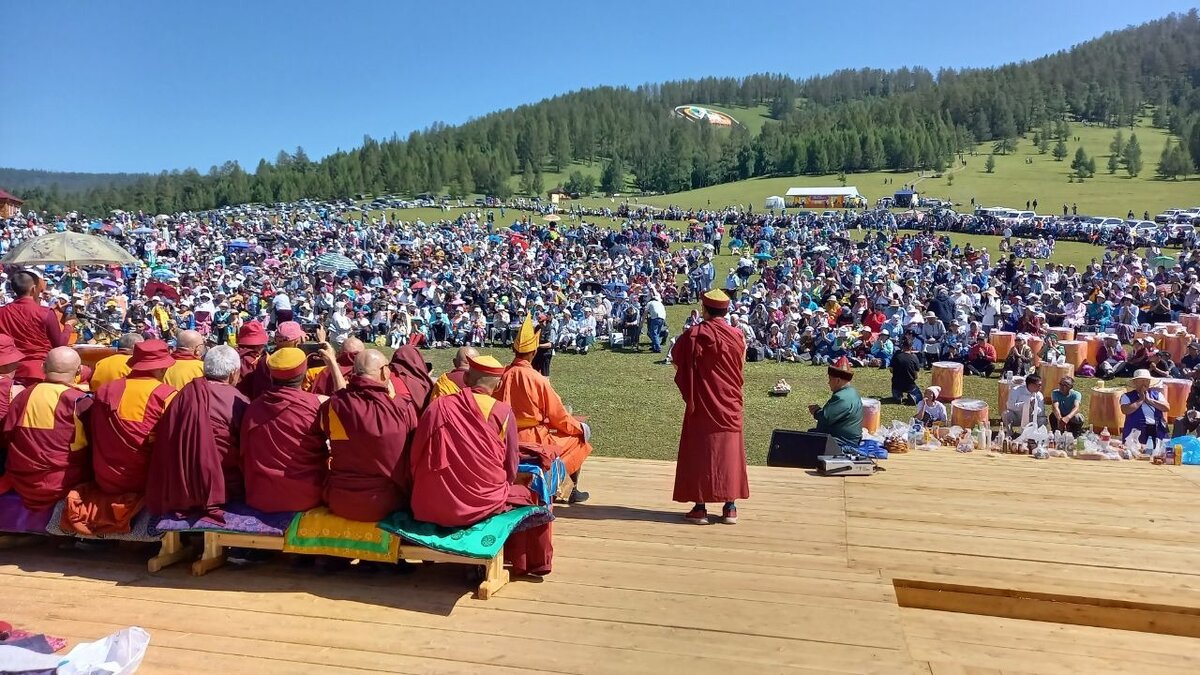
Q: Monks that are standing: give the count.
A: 2